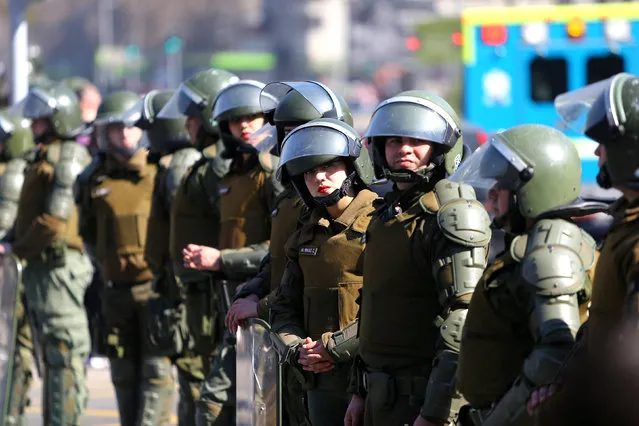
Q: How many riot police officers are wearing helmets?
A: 11